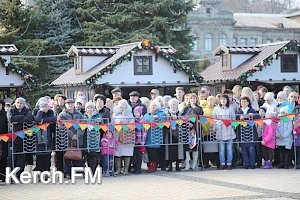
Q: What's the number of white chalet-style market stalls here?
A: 3